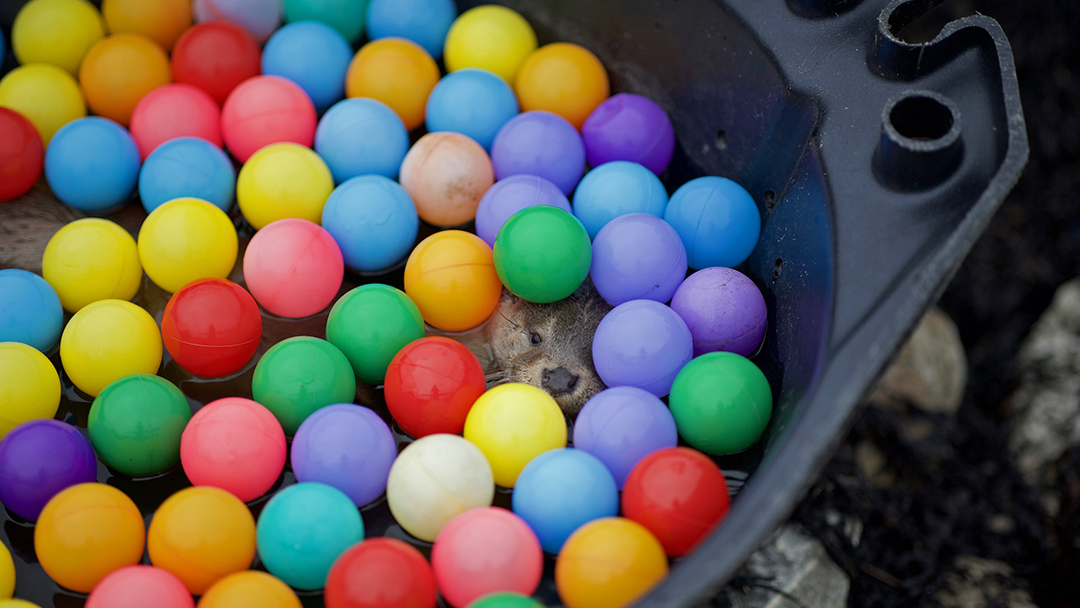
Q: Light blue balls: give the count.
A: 11